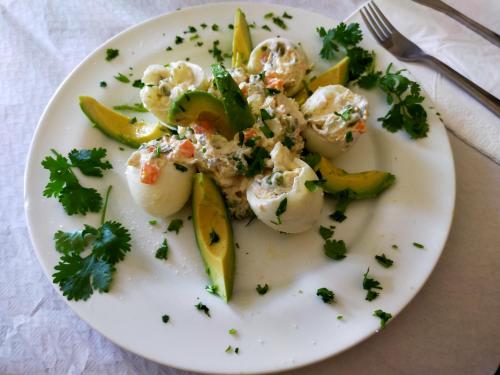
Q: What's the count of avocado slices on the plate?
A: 7